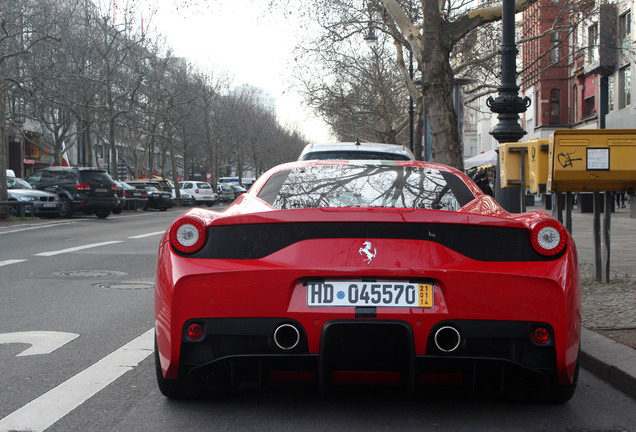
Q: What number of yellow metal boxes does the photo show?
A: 3